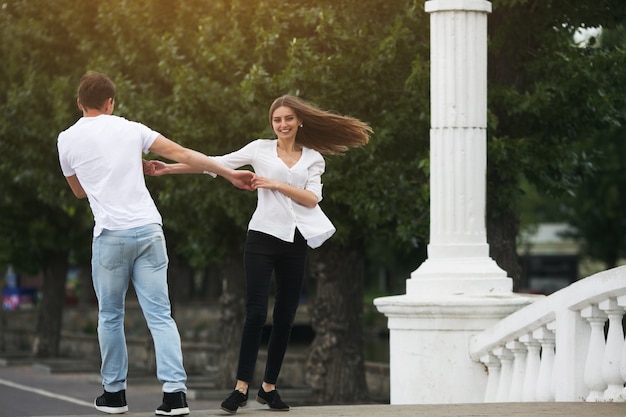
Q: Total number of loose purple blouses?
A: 0